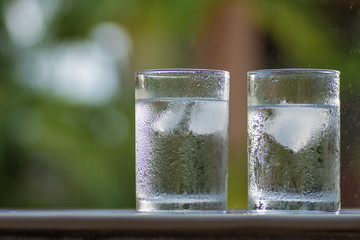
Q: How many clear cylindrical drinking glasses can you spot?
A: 2